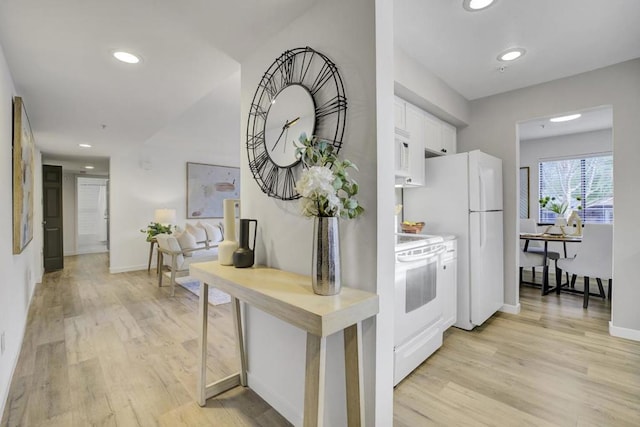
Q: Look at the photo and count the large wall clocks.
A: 1